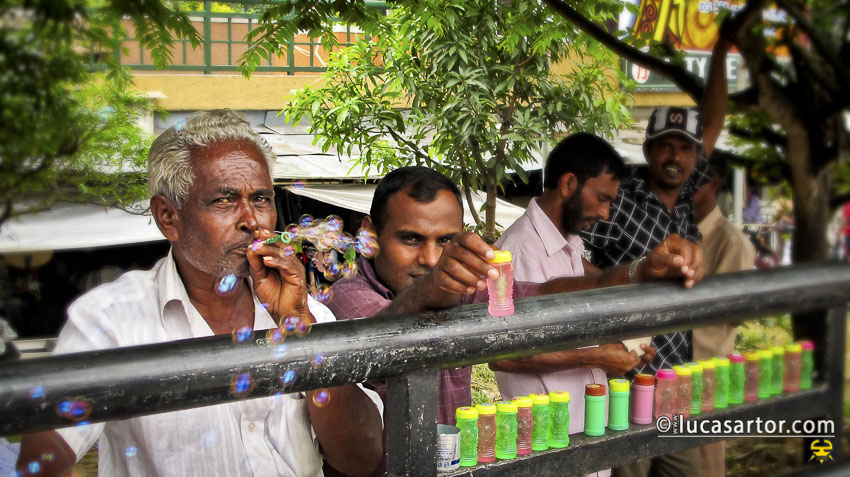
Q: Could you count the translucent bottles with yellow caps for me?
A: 15